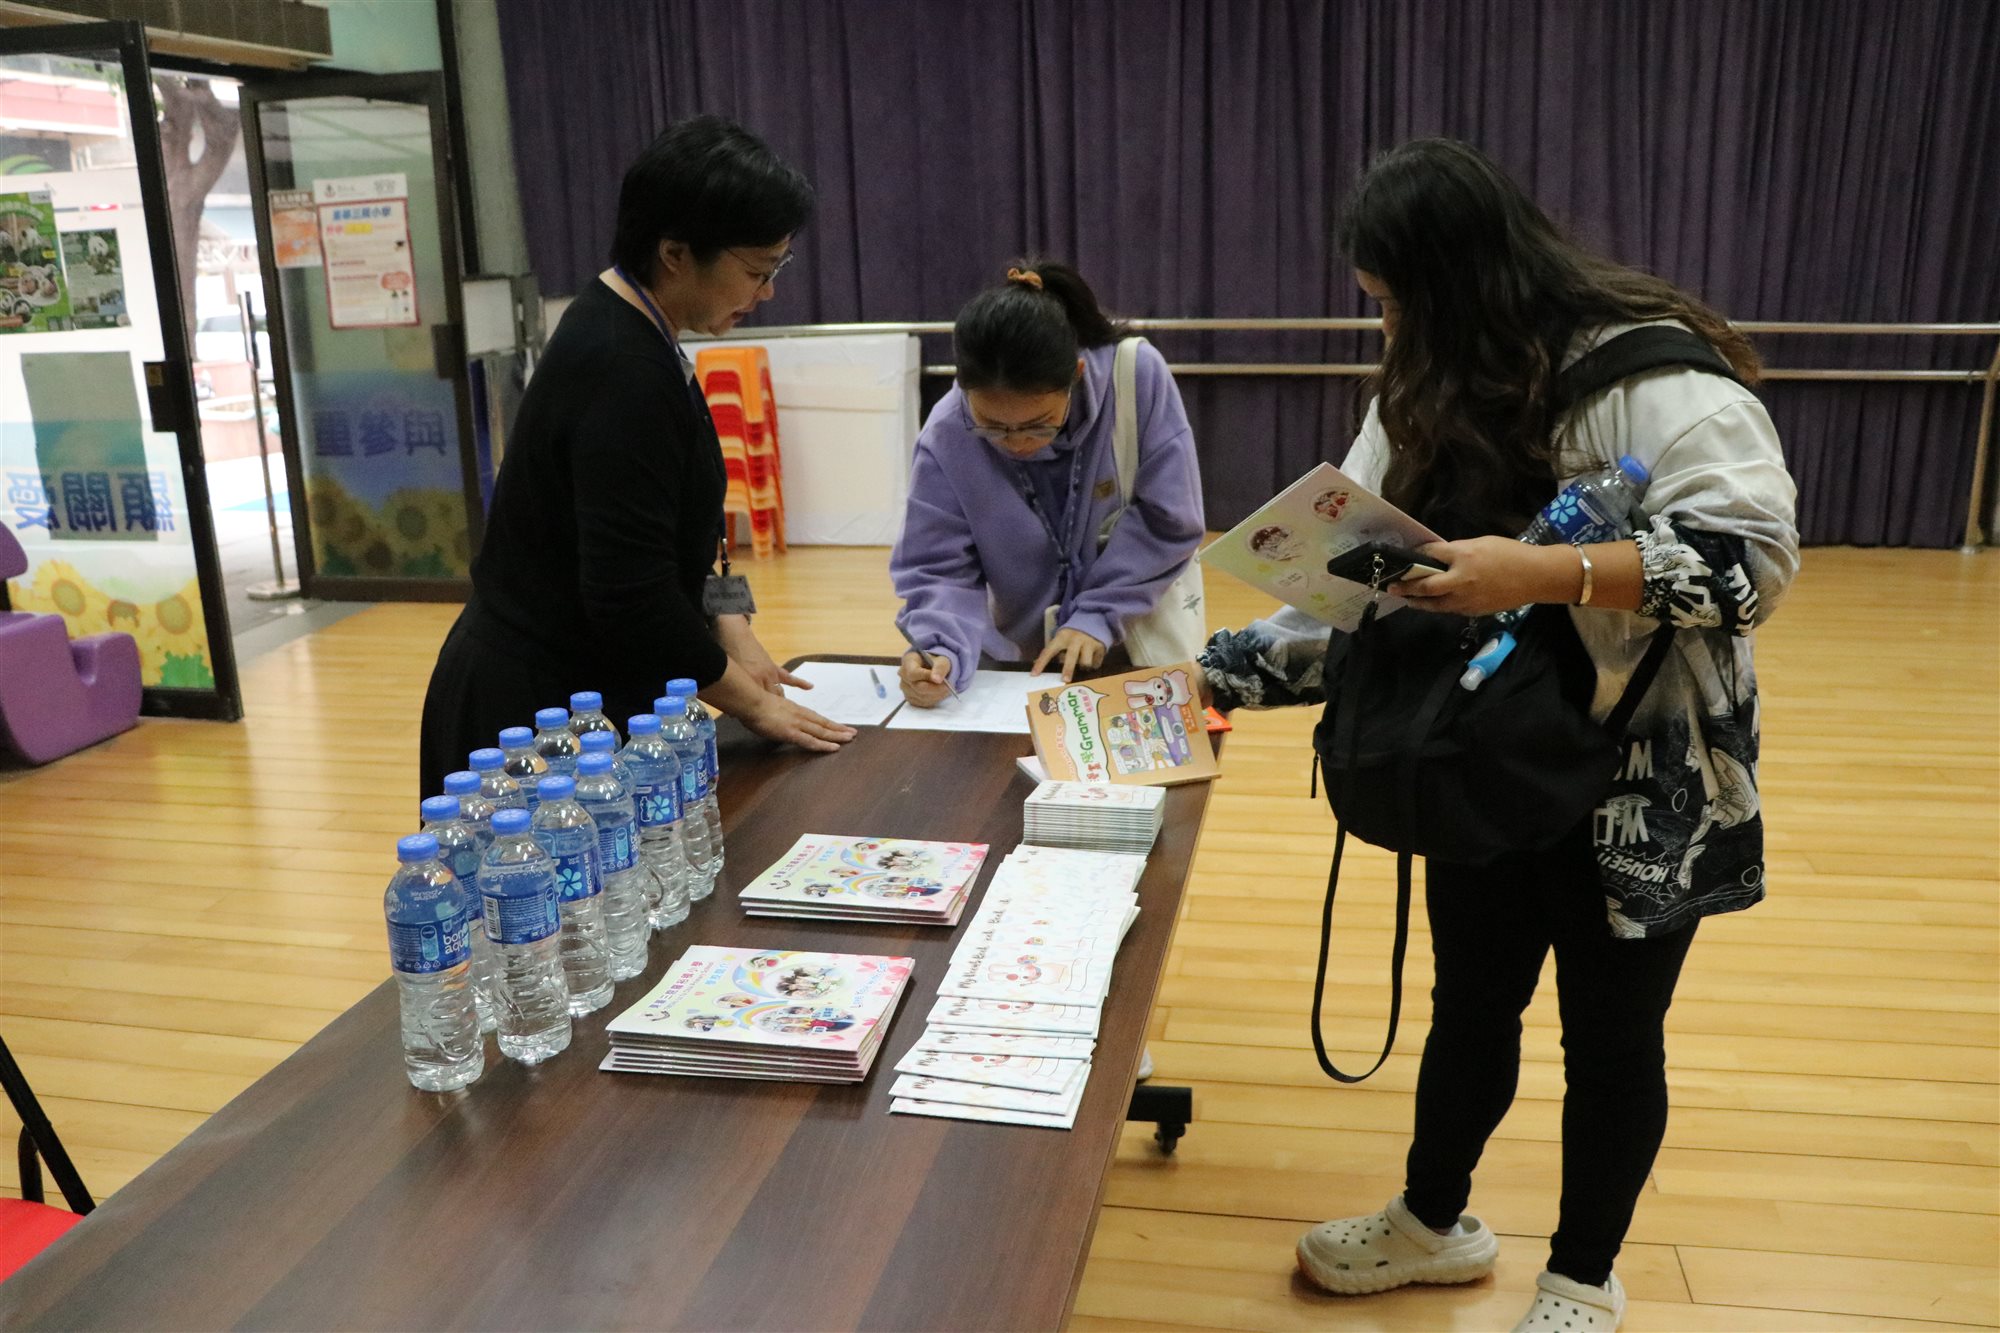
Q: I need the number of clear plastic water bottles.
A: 15